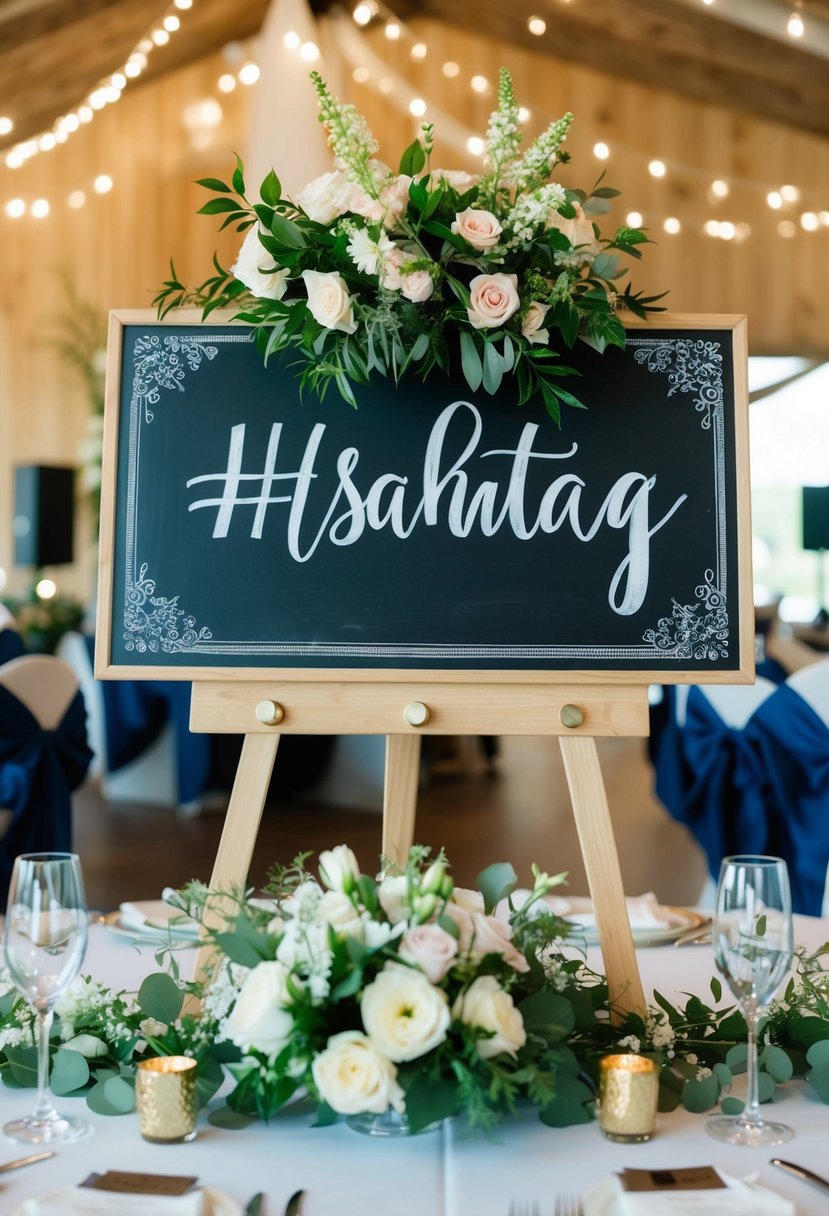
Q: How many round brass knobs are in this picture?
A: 3